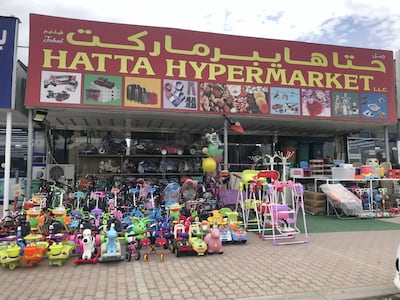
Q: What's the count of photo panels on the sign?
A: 9